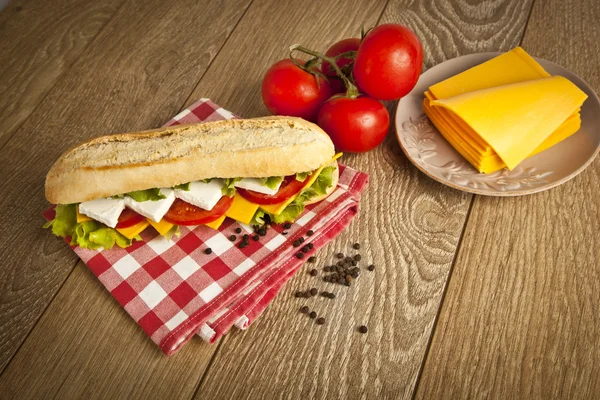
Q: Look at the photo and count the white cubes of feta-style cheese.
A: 4